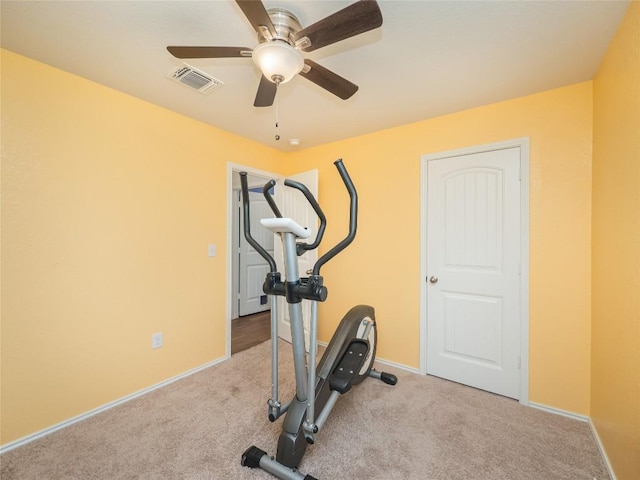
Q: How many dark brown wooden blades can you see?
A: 5